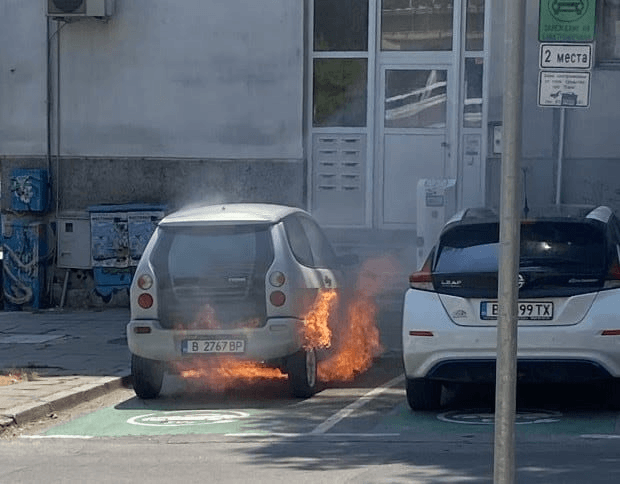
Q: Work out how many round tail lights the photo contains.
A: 4